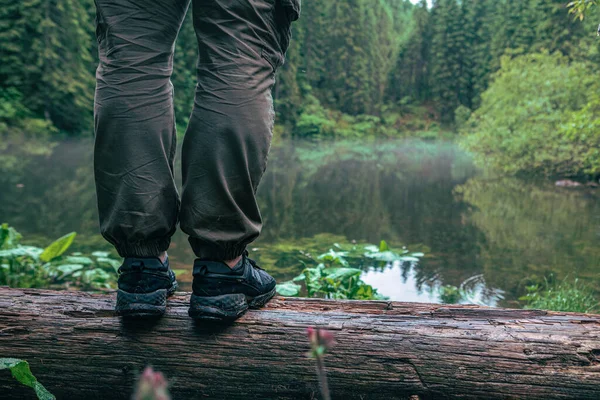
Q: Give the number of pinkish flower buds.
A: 2